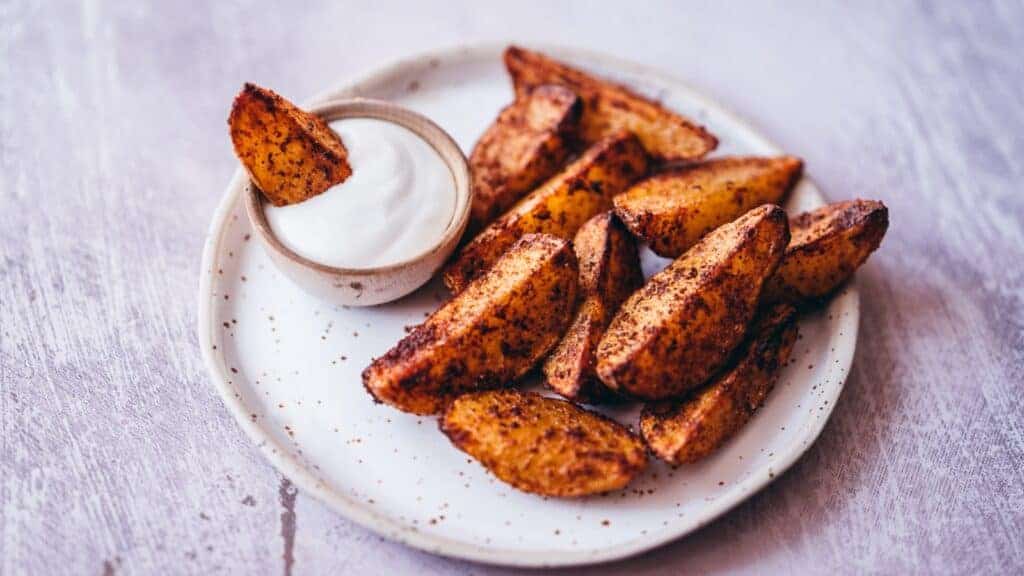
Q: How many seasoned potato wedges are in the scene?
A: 11